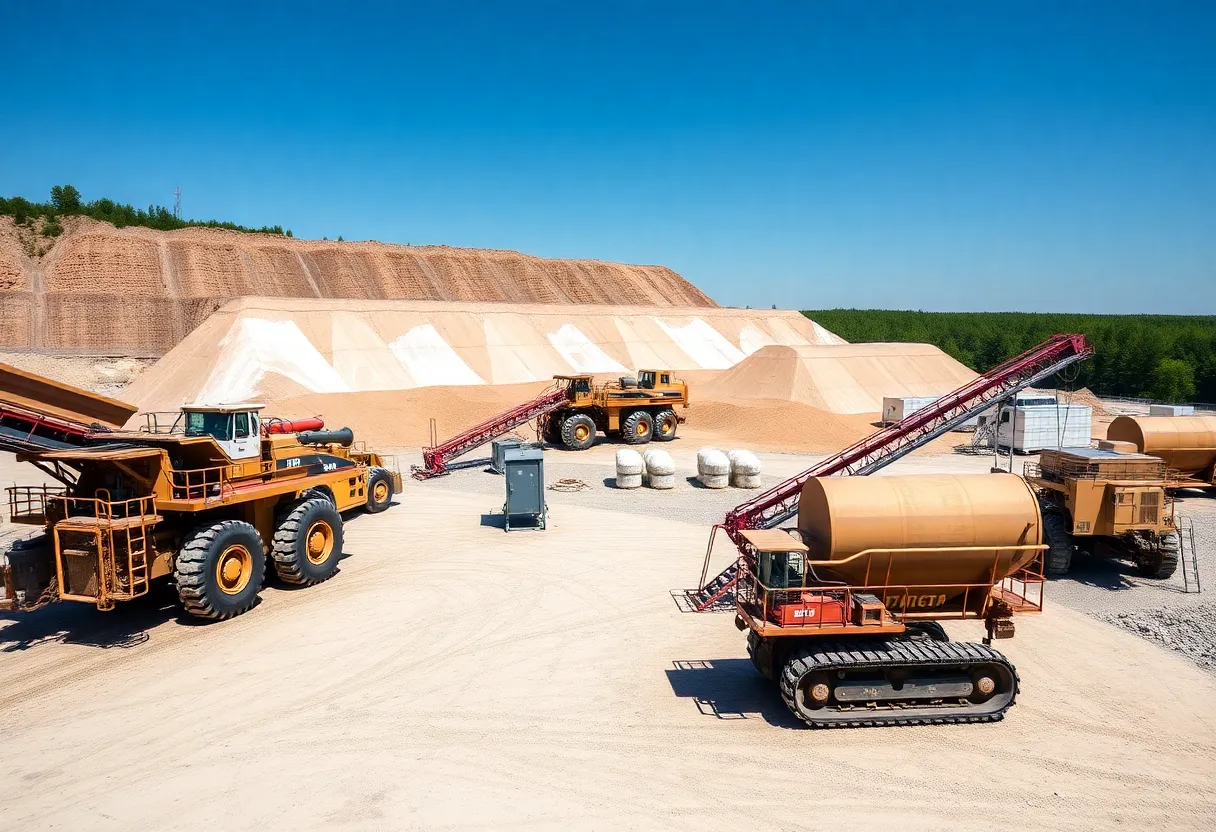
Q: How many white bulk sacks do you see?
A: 4